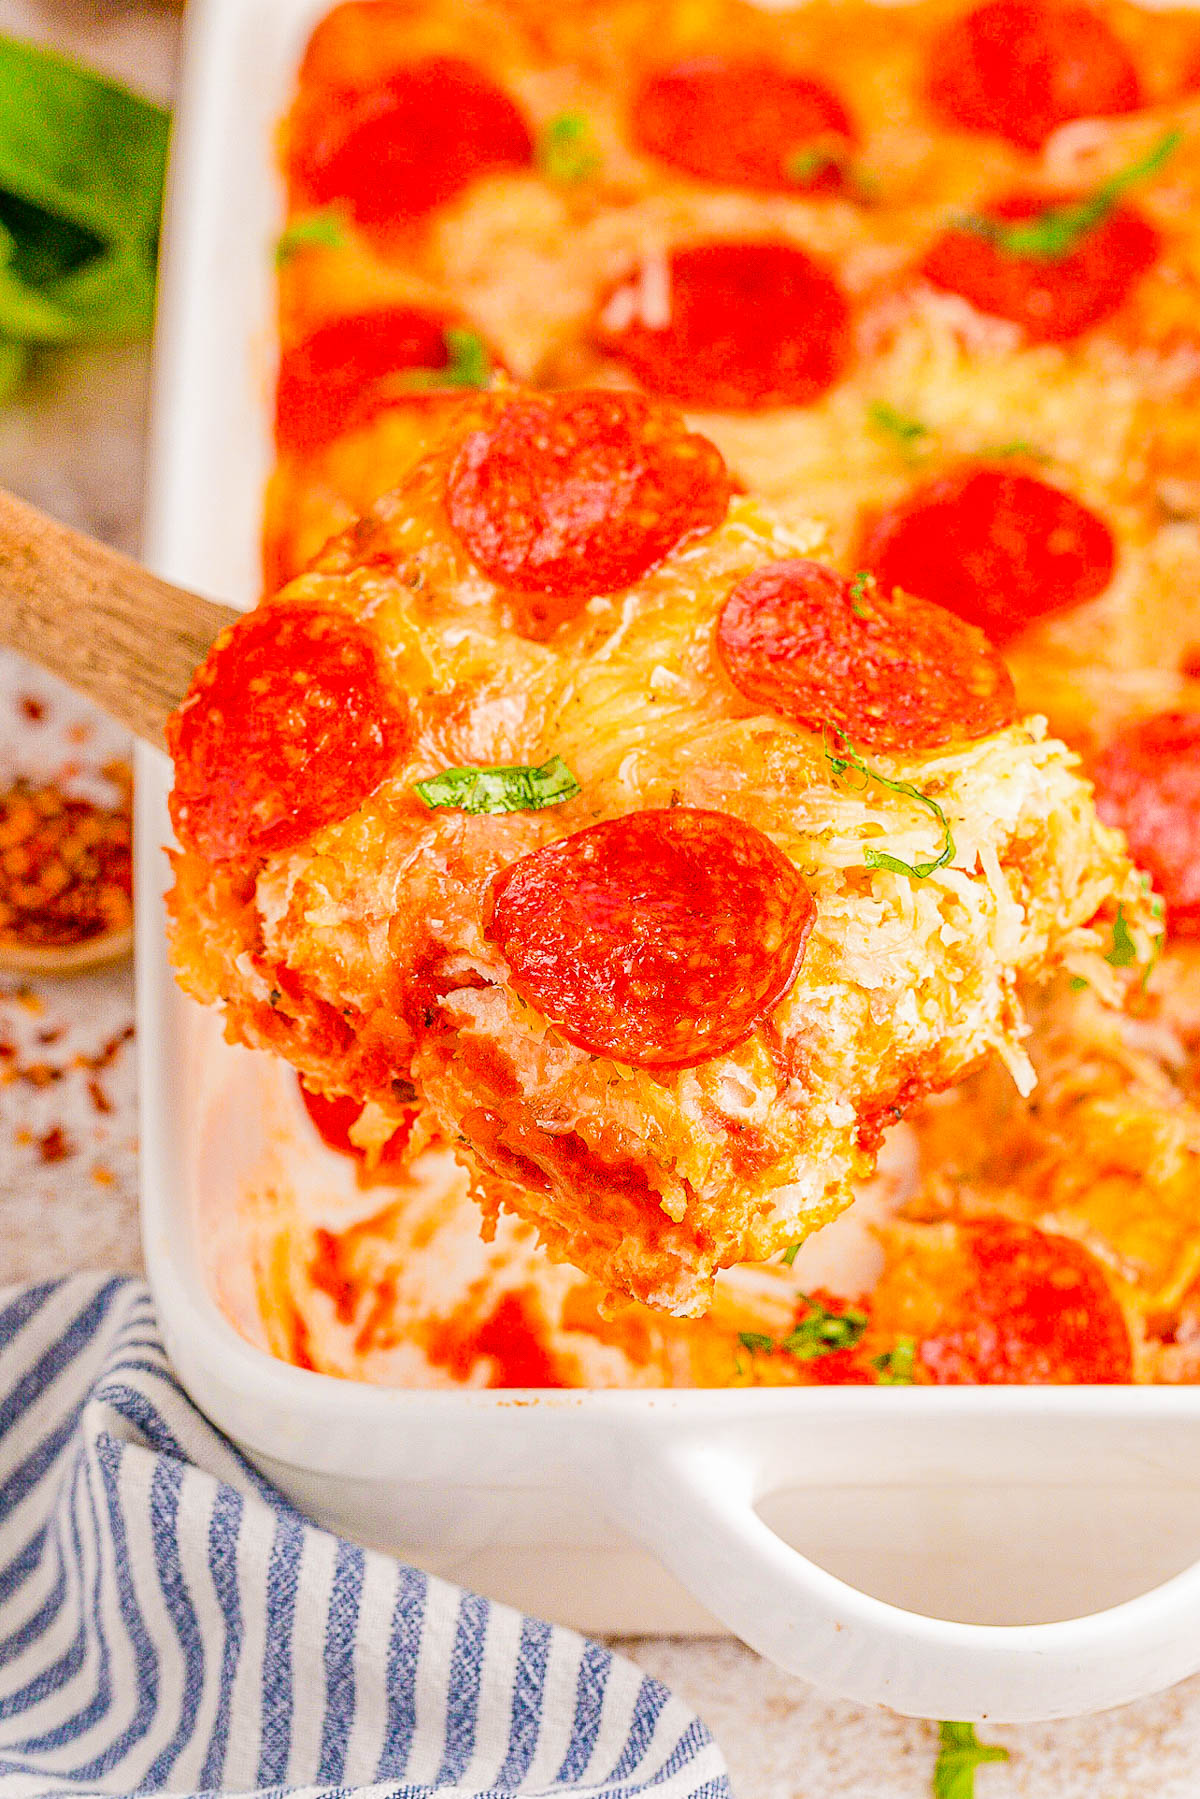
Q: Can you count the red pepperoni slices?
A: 13